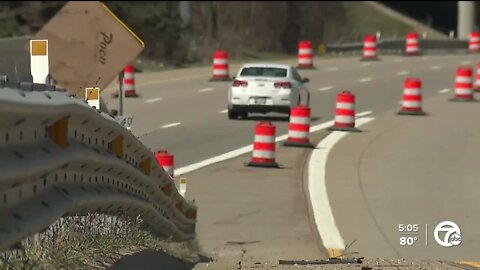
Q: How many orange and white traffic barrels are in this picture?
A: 13